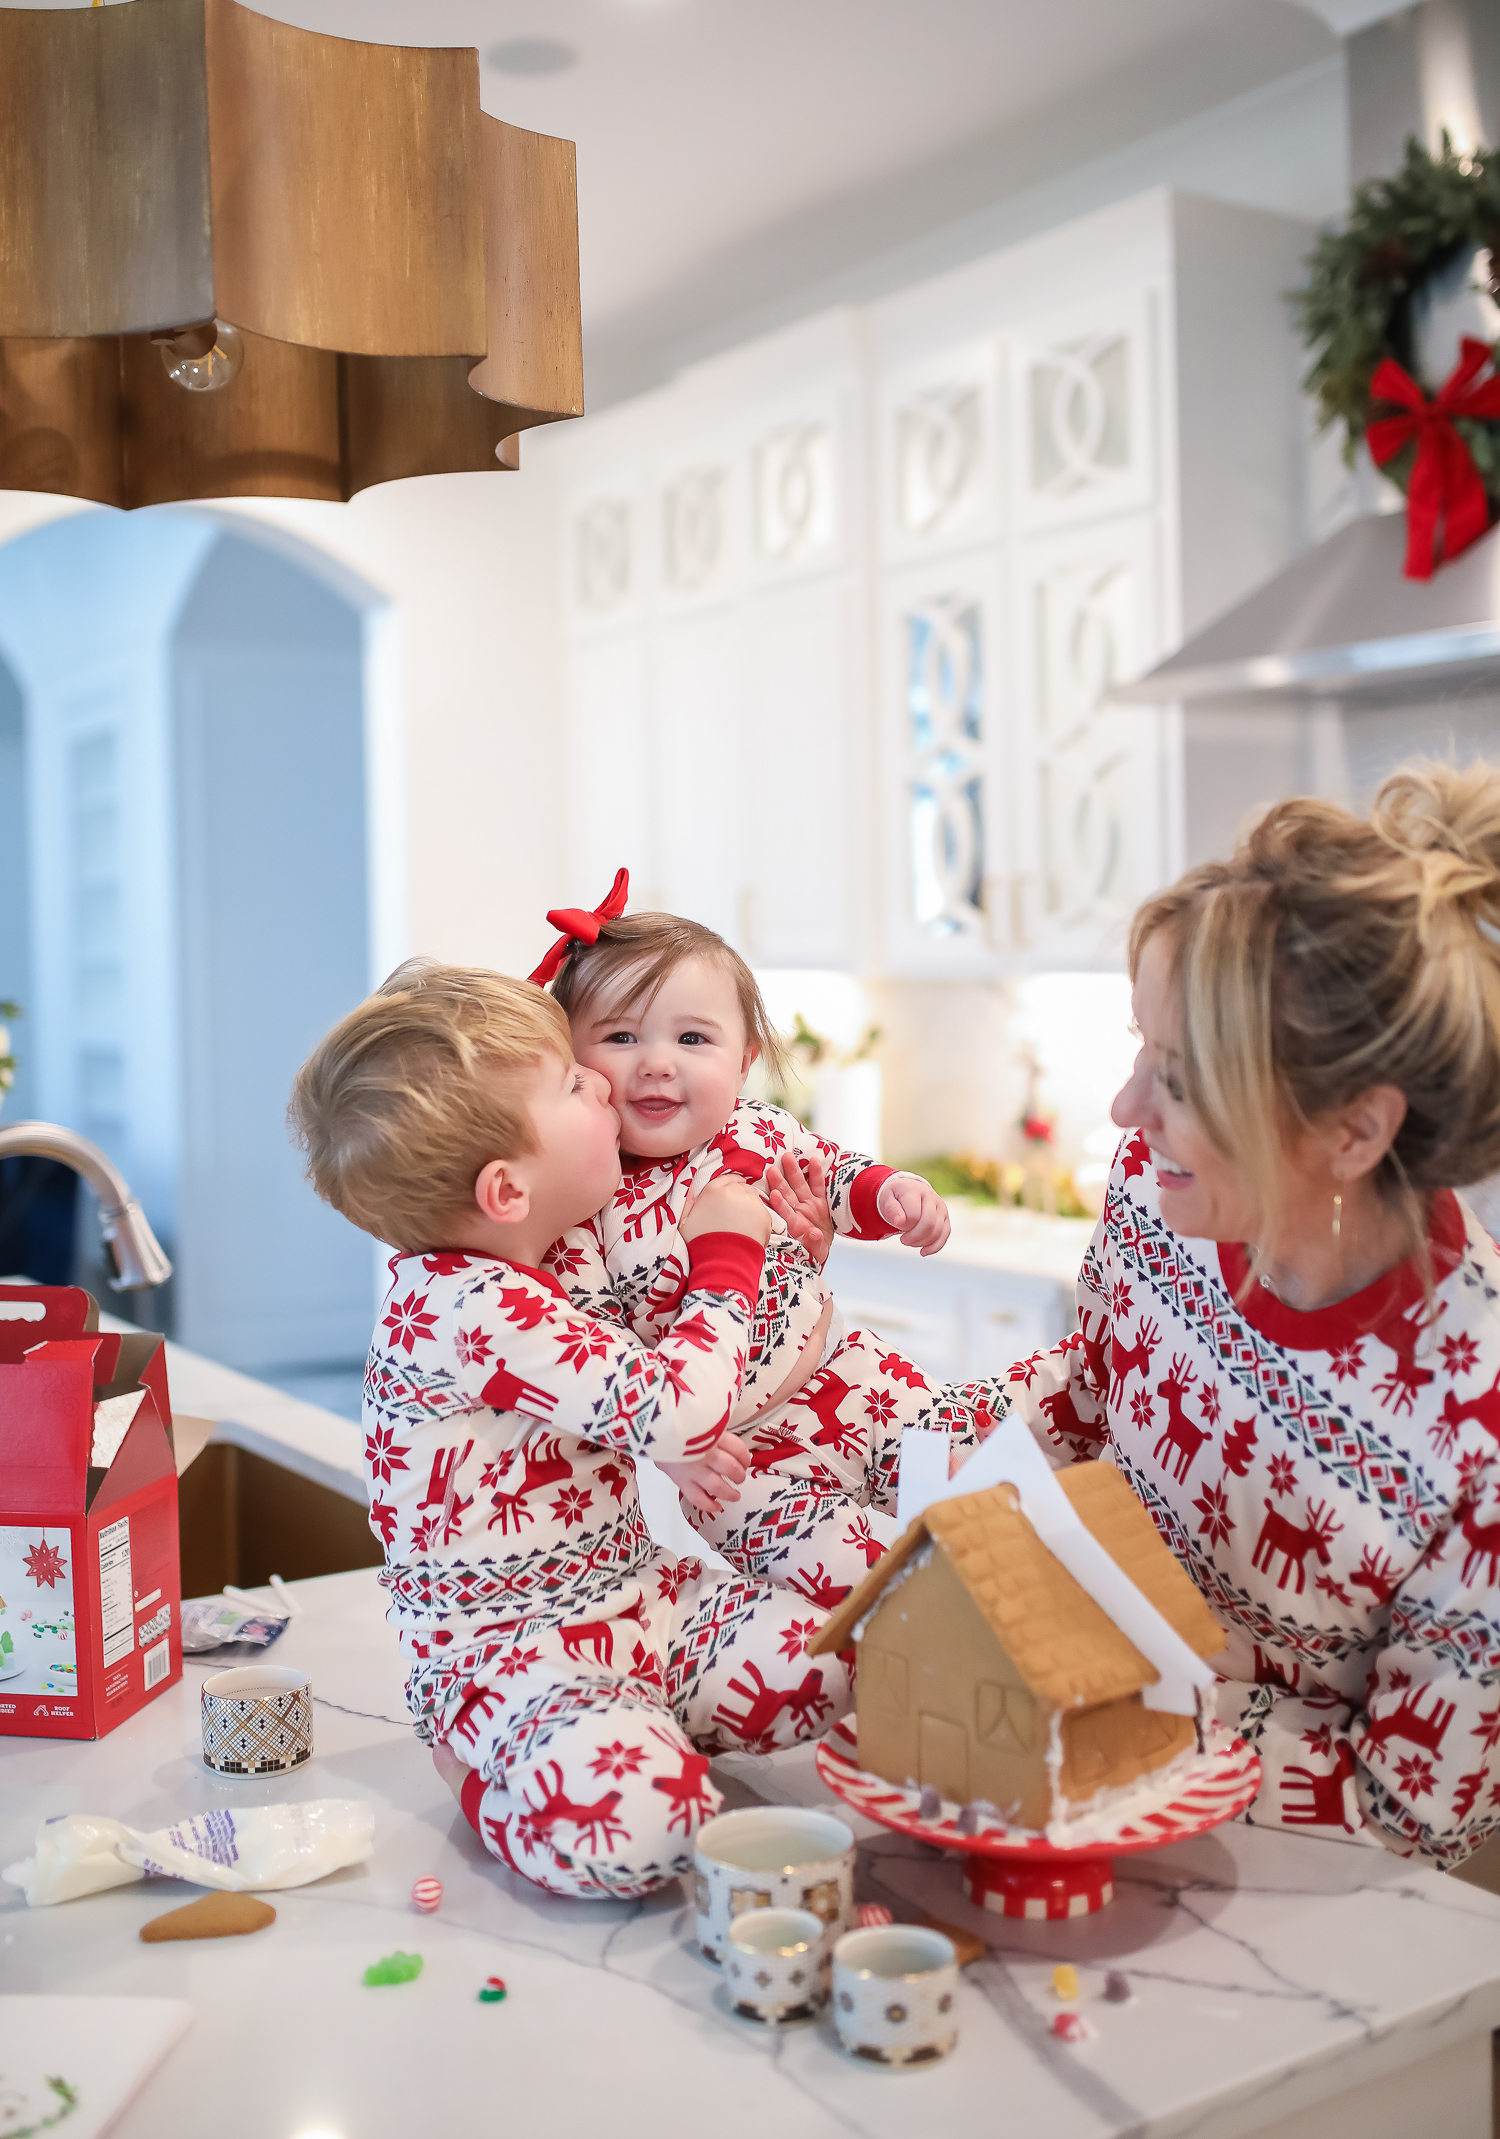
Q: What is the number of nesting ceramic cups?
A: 4